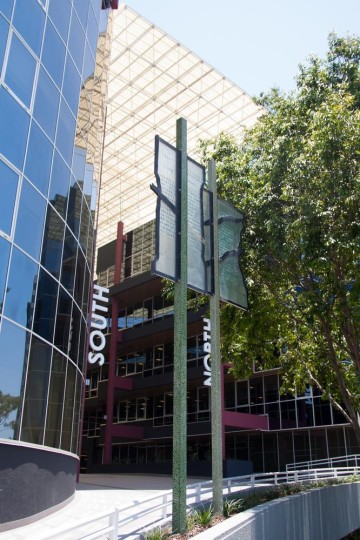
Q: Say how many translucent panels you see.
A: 2